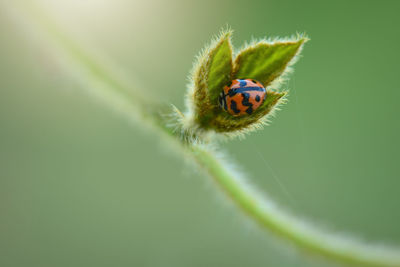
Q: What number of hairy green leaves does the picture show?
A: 3